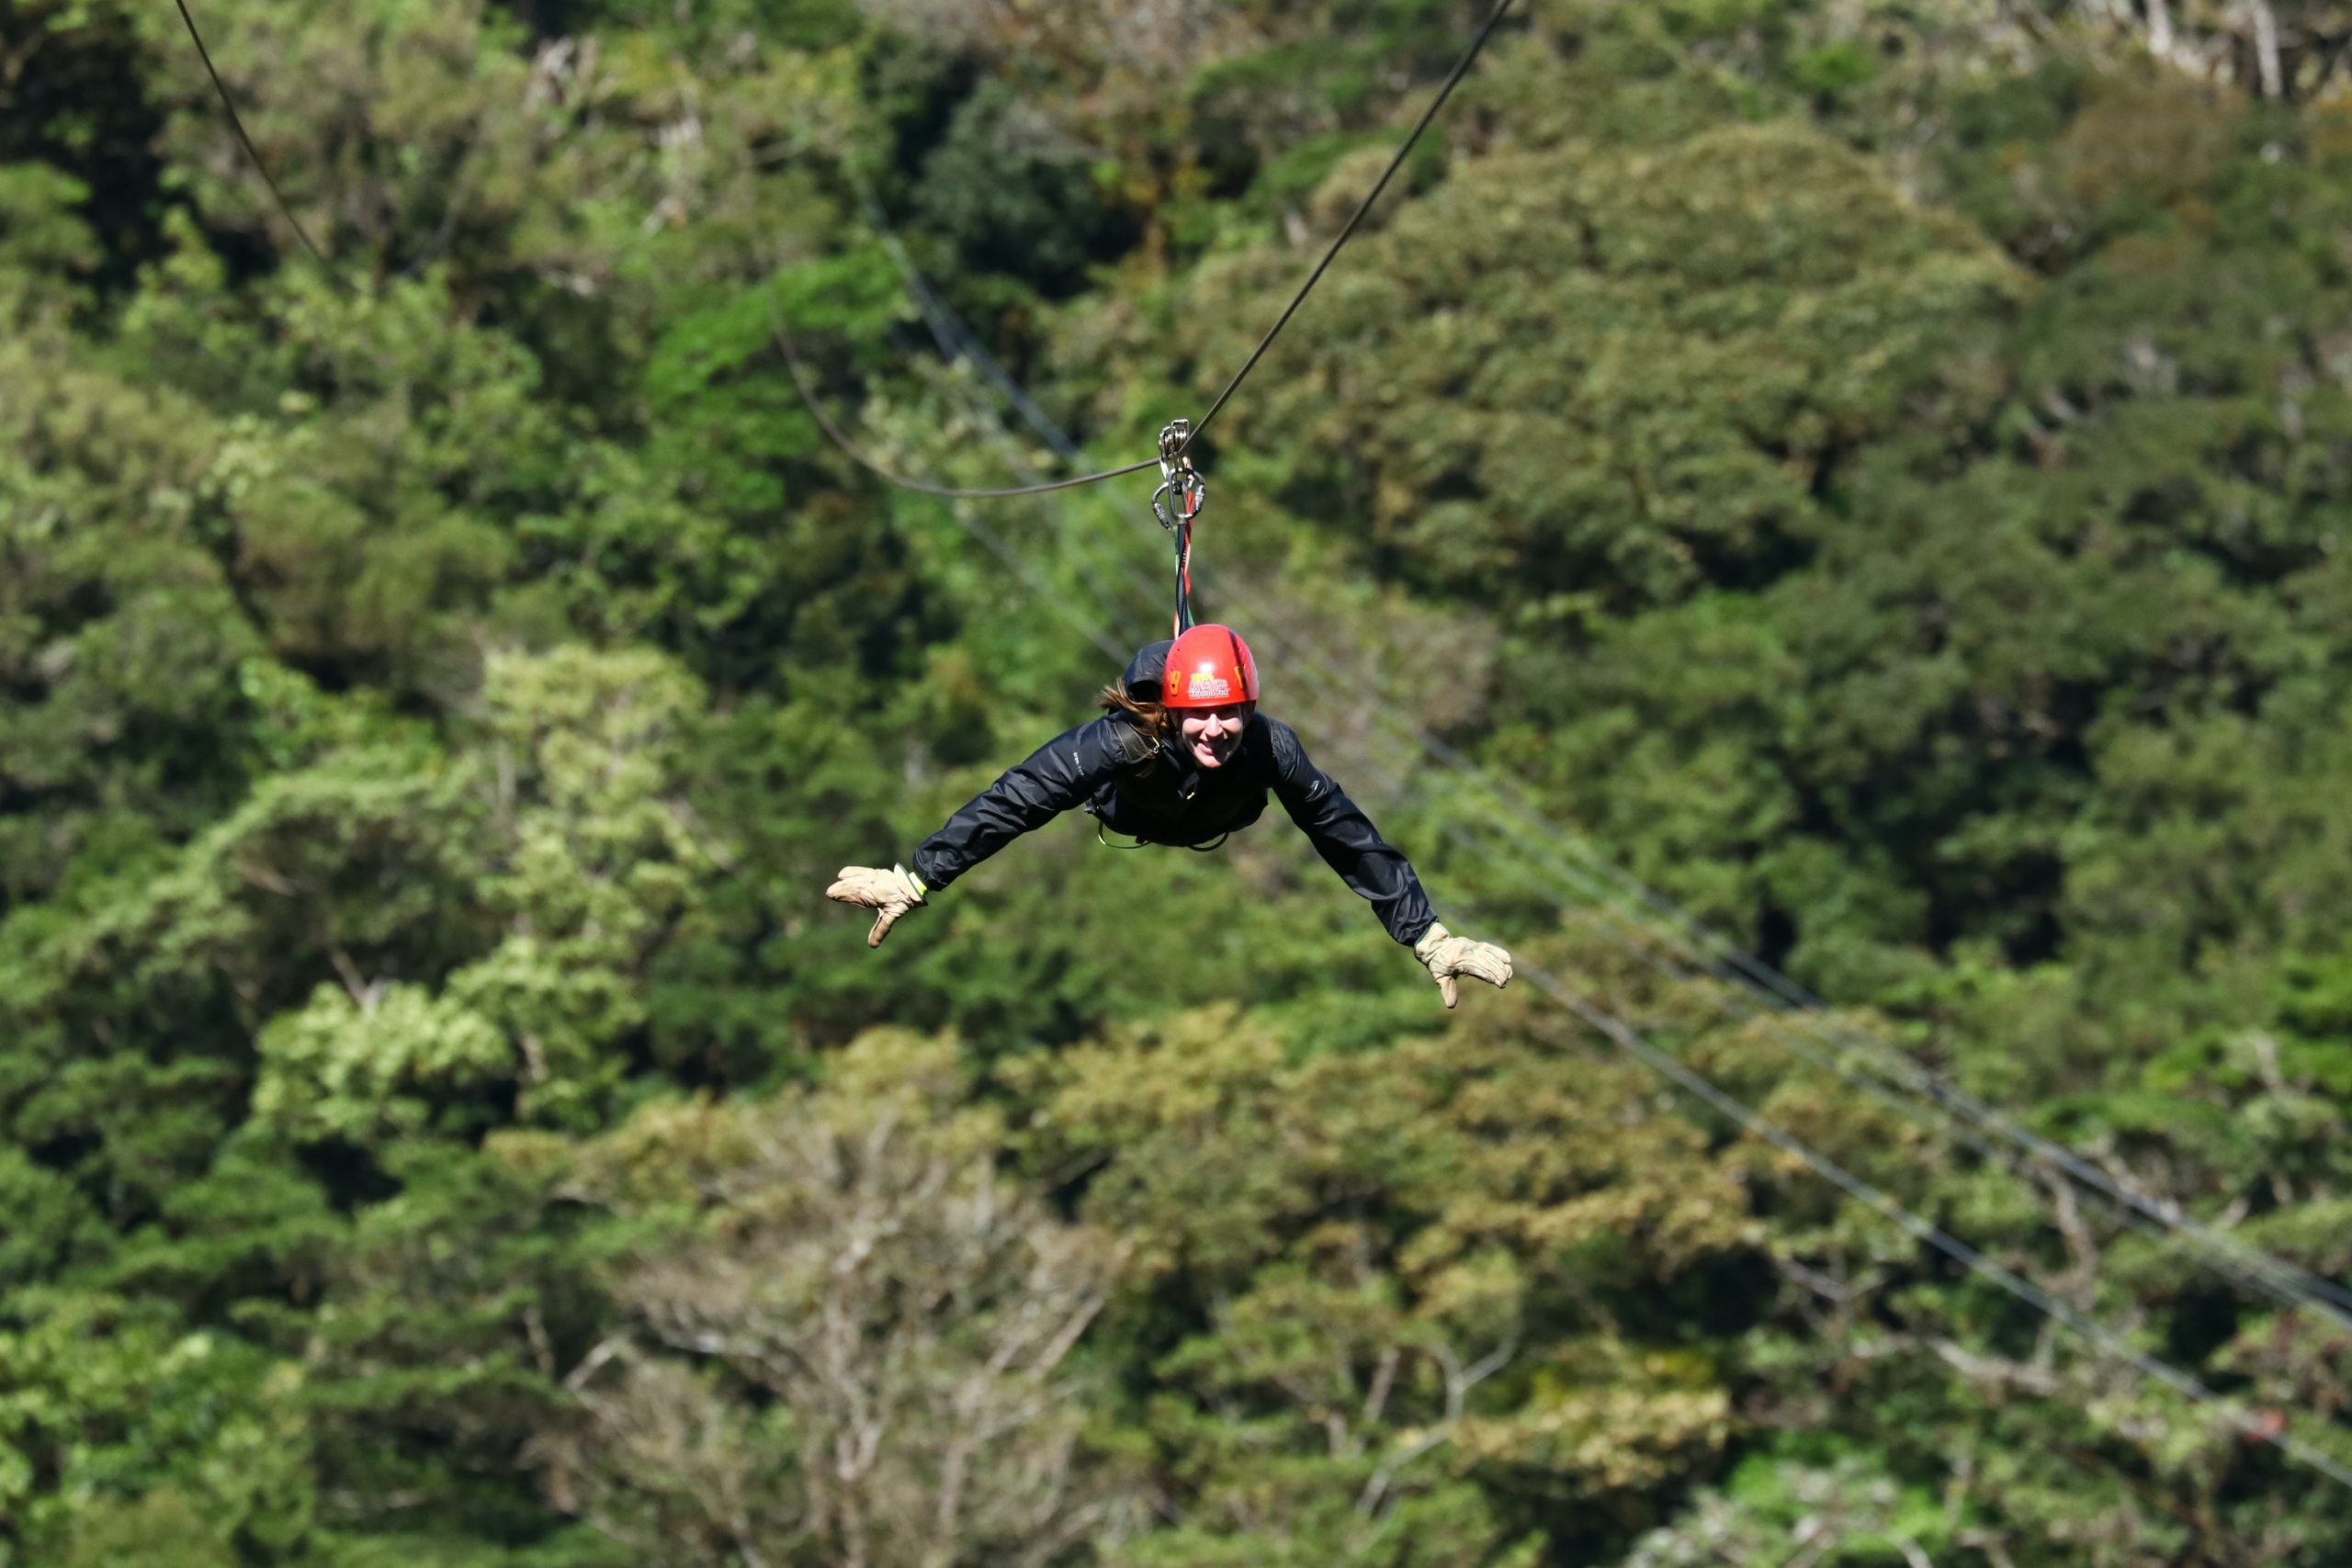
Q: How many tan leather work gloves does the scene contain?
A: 2